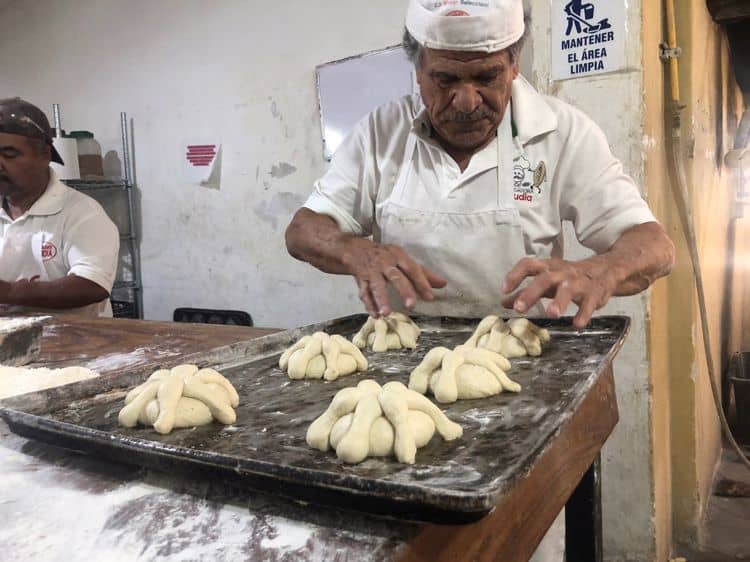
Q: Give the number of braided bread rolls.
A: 6